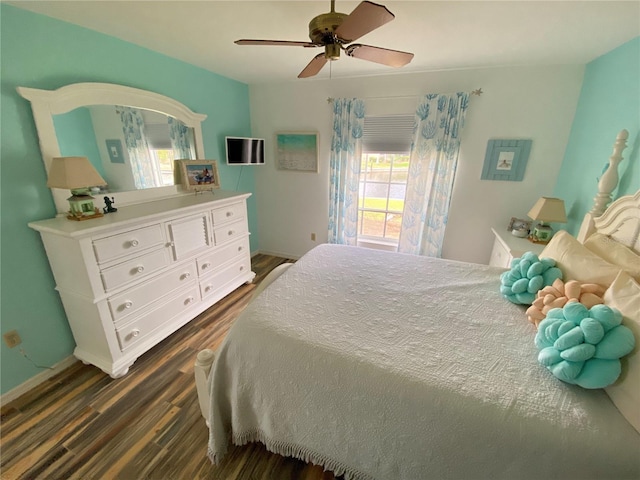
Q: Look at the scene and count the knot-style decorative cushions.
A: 3